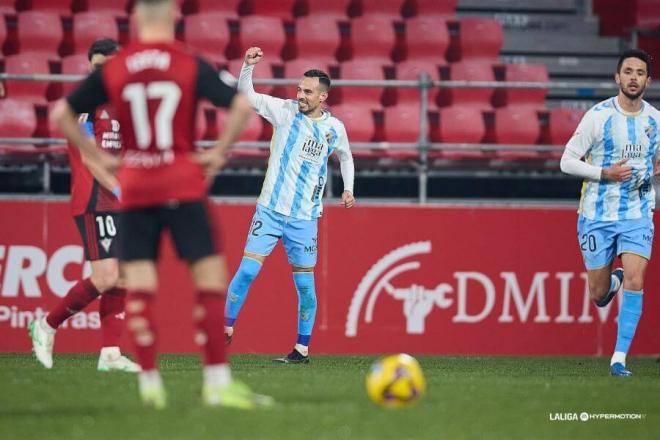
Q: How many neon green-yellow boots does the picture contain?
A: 2